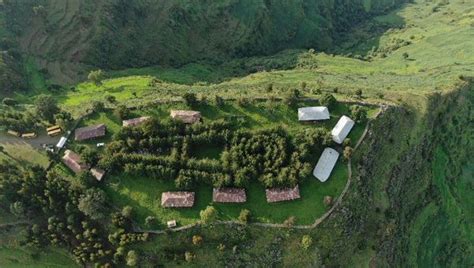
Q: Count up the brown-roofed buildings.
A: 8